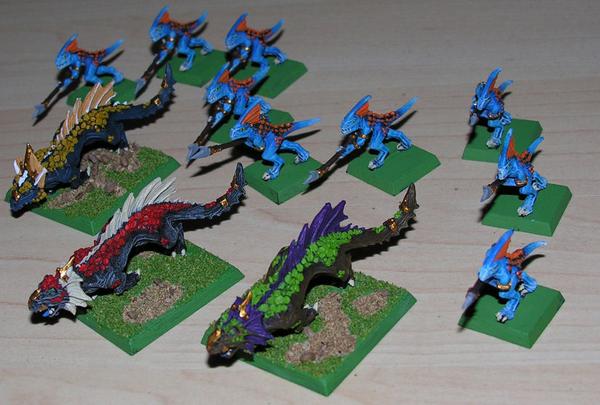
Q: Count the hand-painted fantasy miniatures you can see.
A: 12